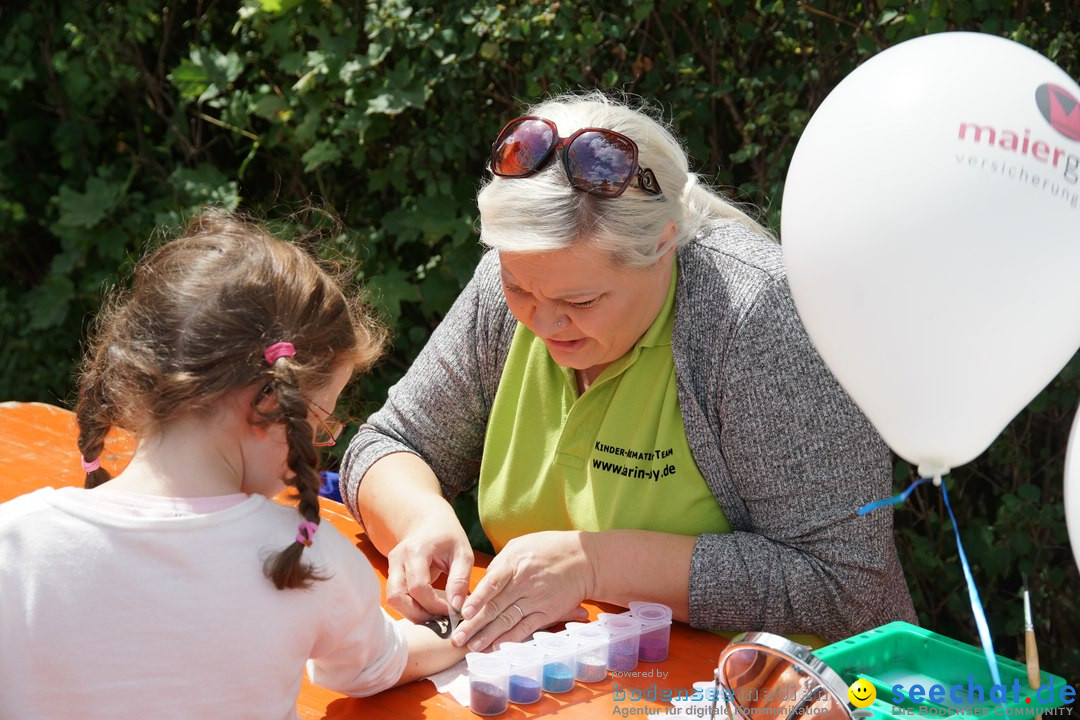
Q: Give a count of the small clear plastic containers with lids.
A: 6